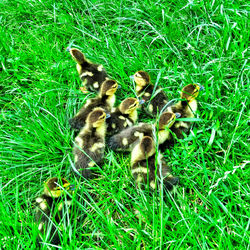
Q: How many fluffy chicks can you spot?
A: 9